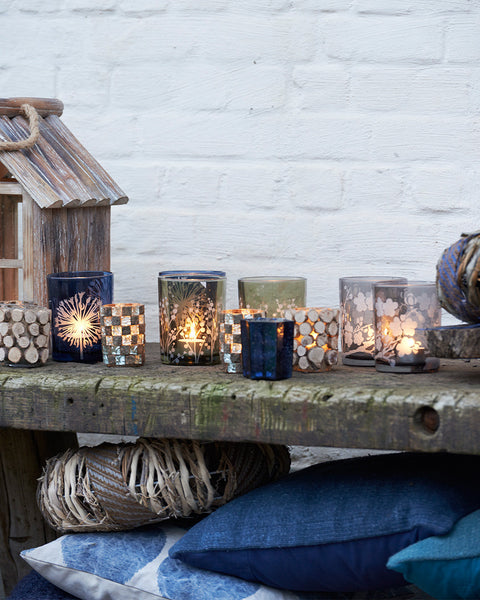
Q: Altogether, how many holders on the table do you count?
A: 11